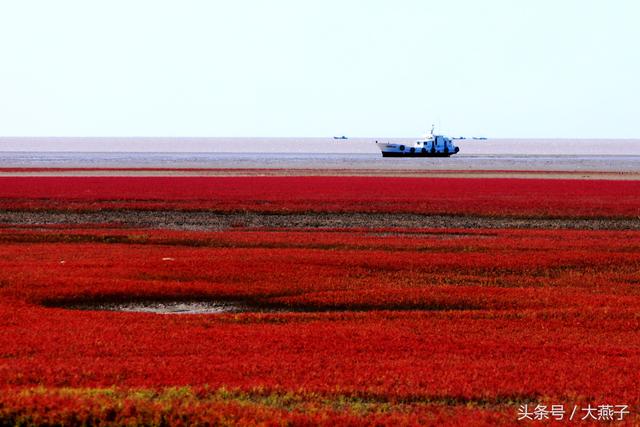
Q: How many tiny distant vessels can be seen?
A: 3